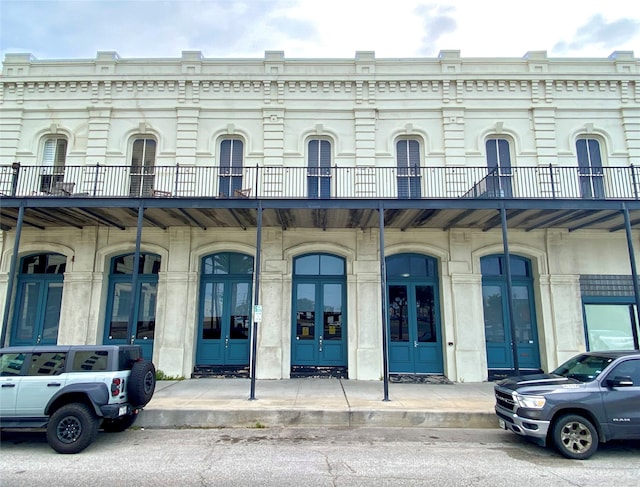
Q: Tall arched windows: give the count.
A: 7